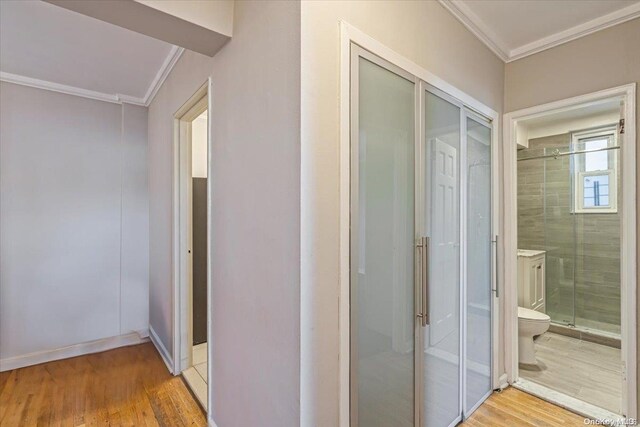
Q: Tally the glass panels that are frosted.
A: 3